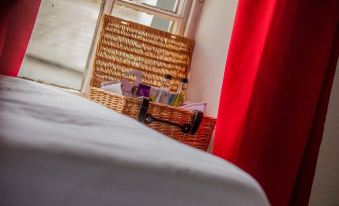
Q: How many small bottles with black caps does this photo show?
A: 2